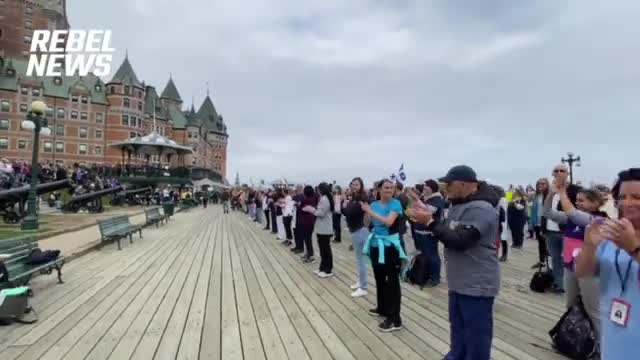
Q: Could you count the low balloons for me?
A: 0